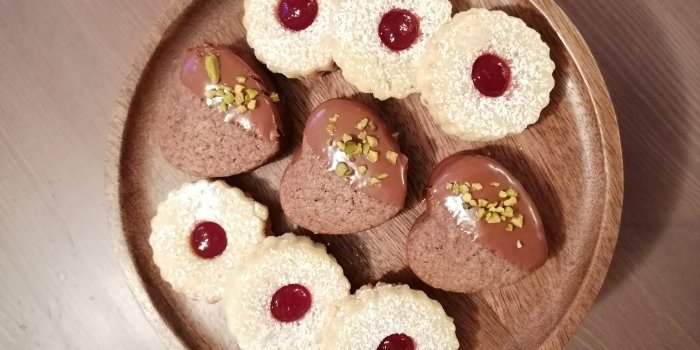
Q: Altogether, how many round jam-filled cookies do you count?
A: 6